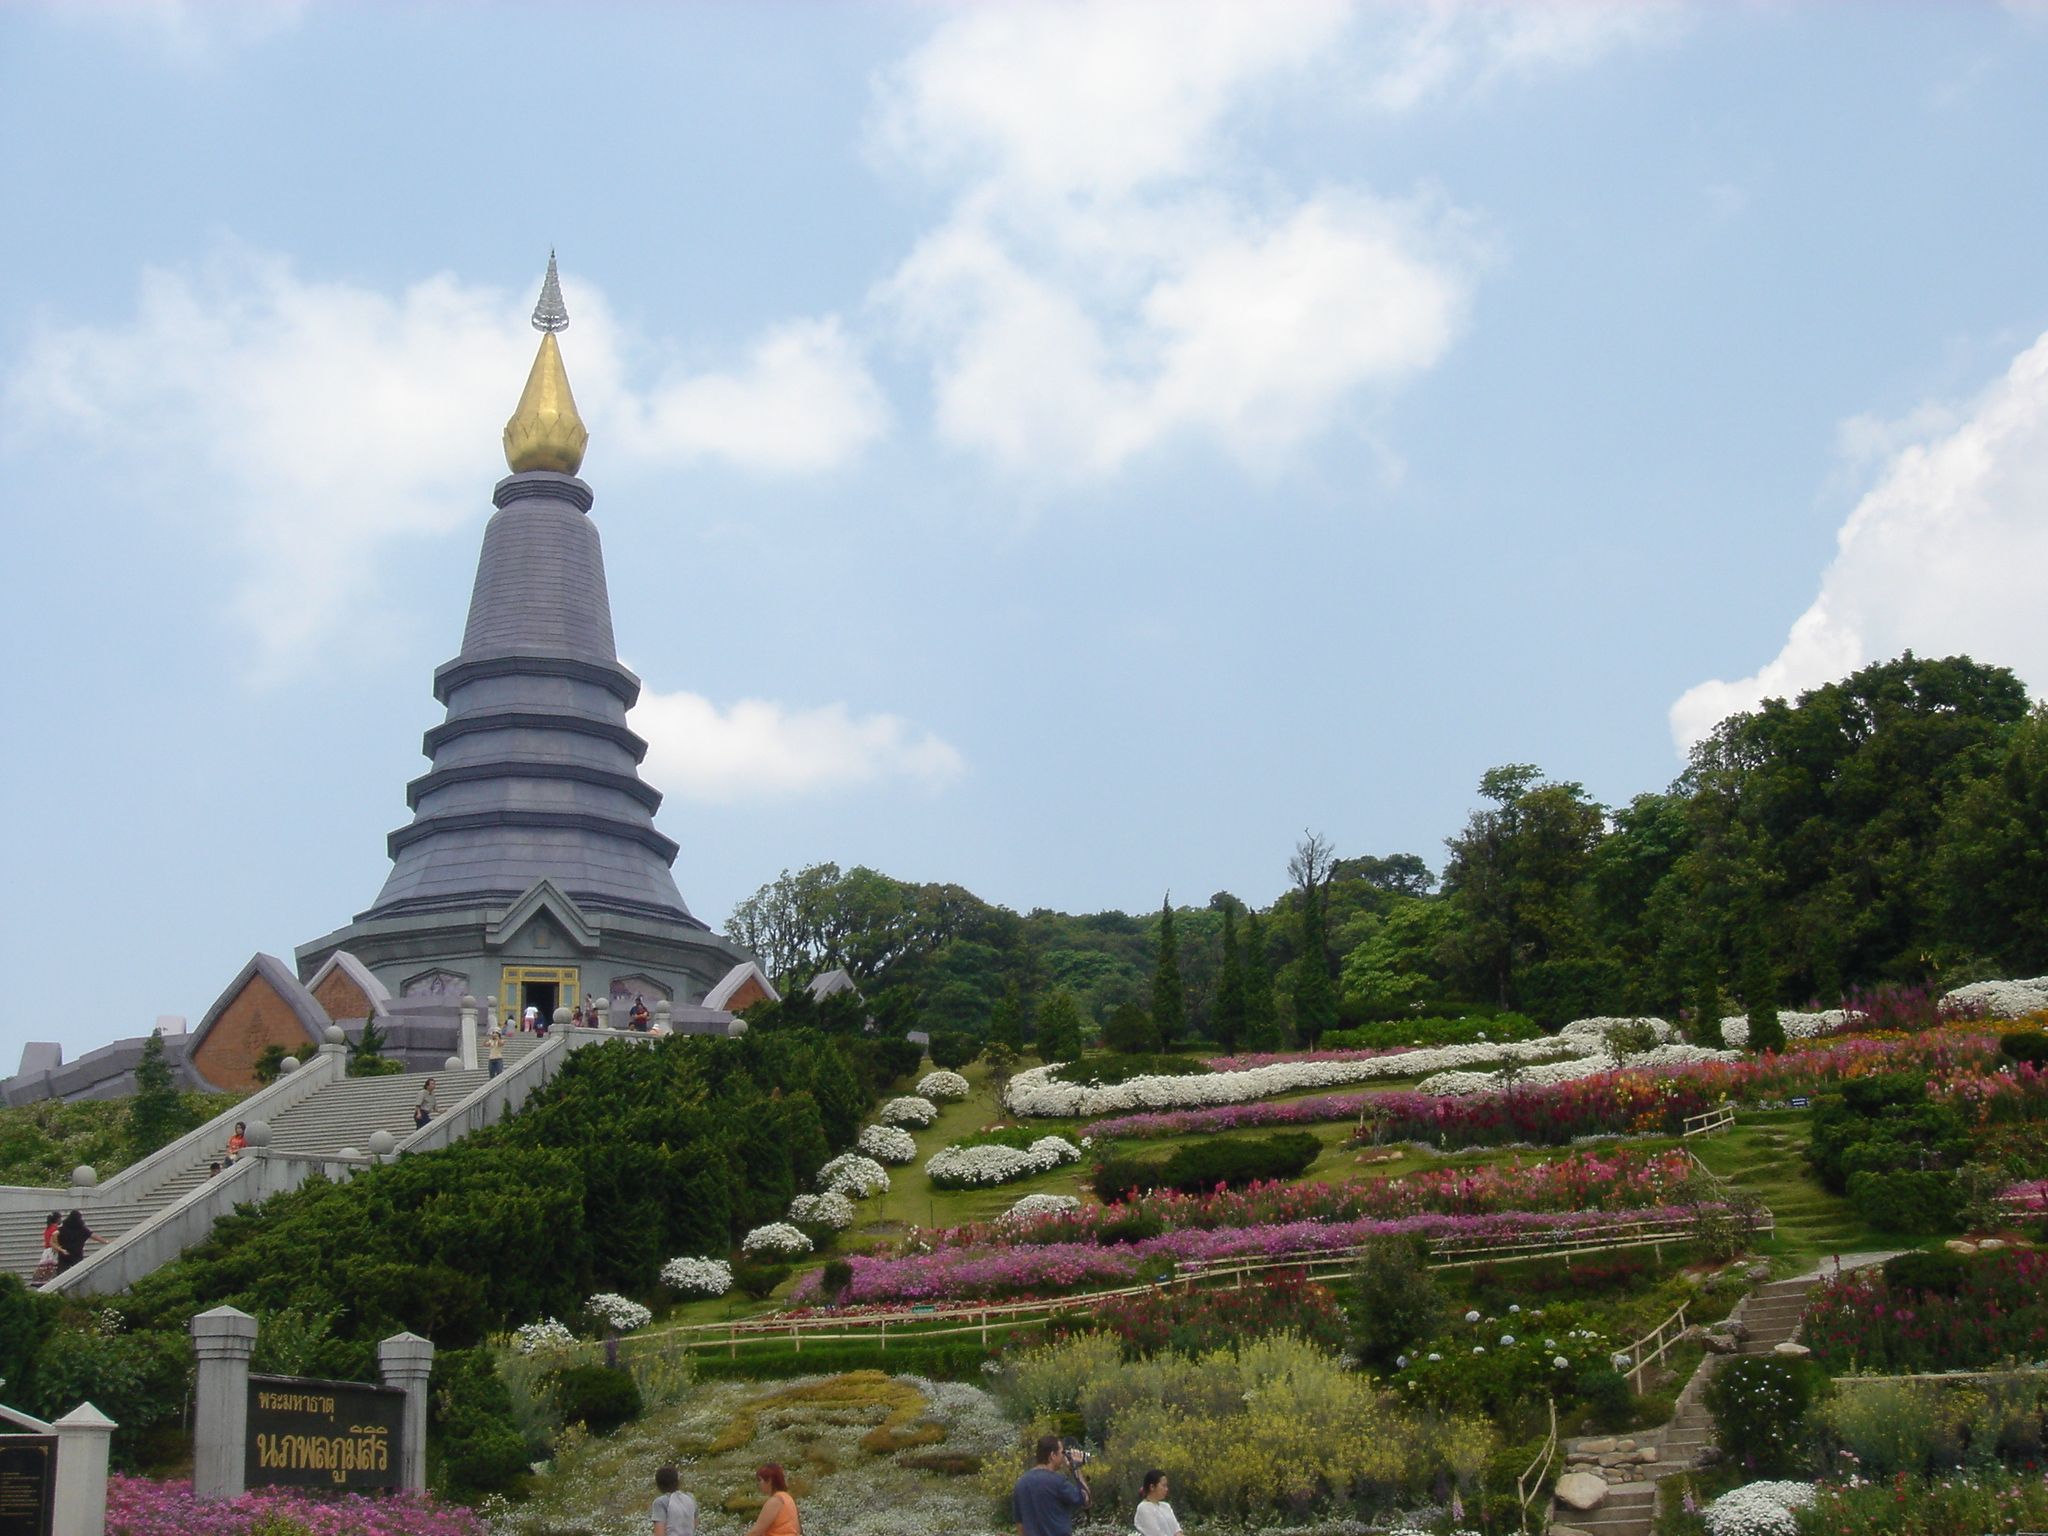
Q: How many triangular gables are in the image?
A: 5